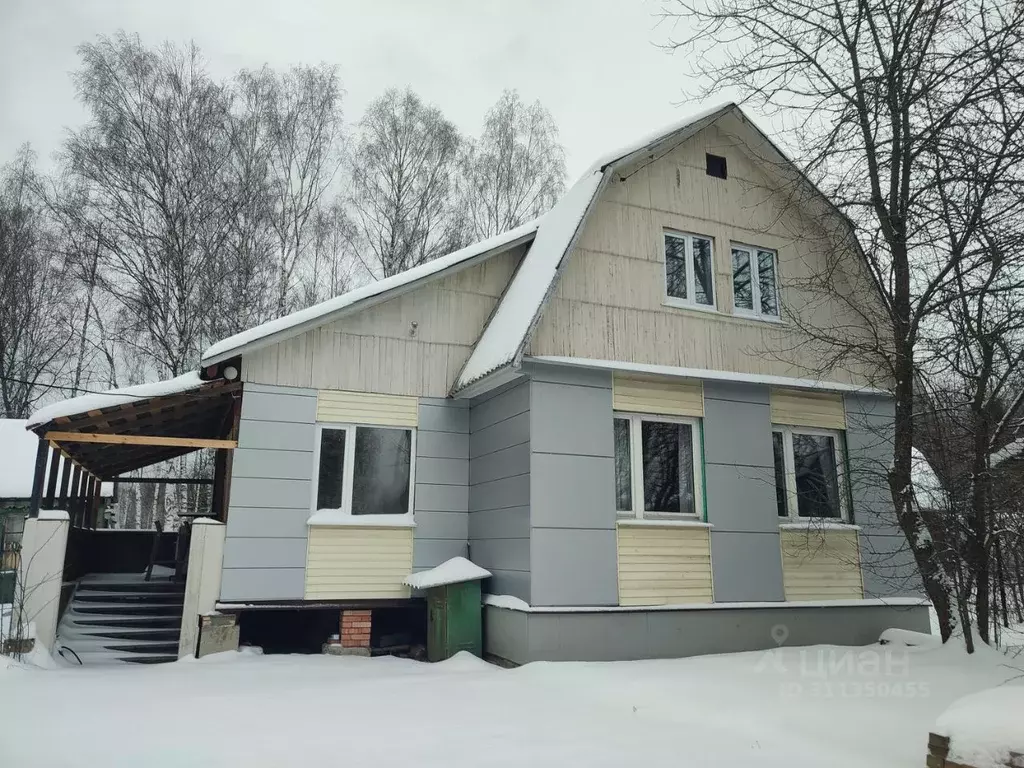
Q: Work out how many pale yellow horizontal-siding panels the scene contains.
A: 6